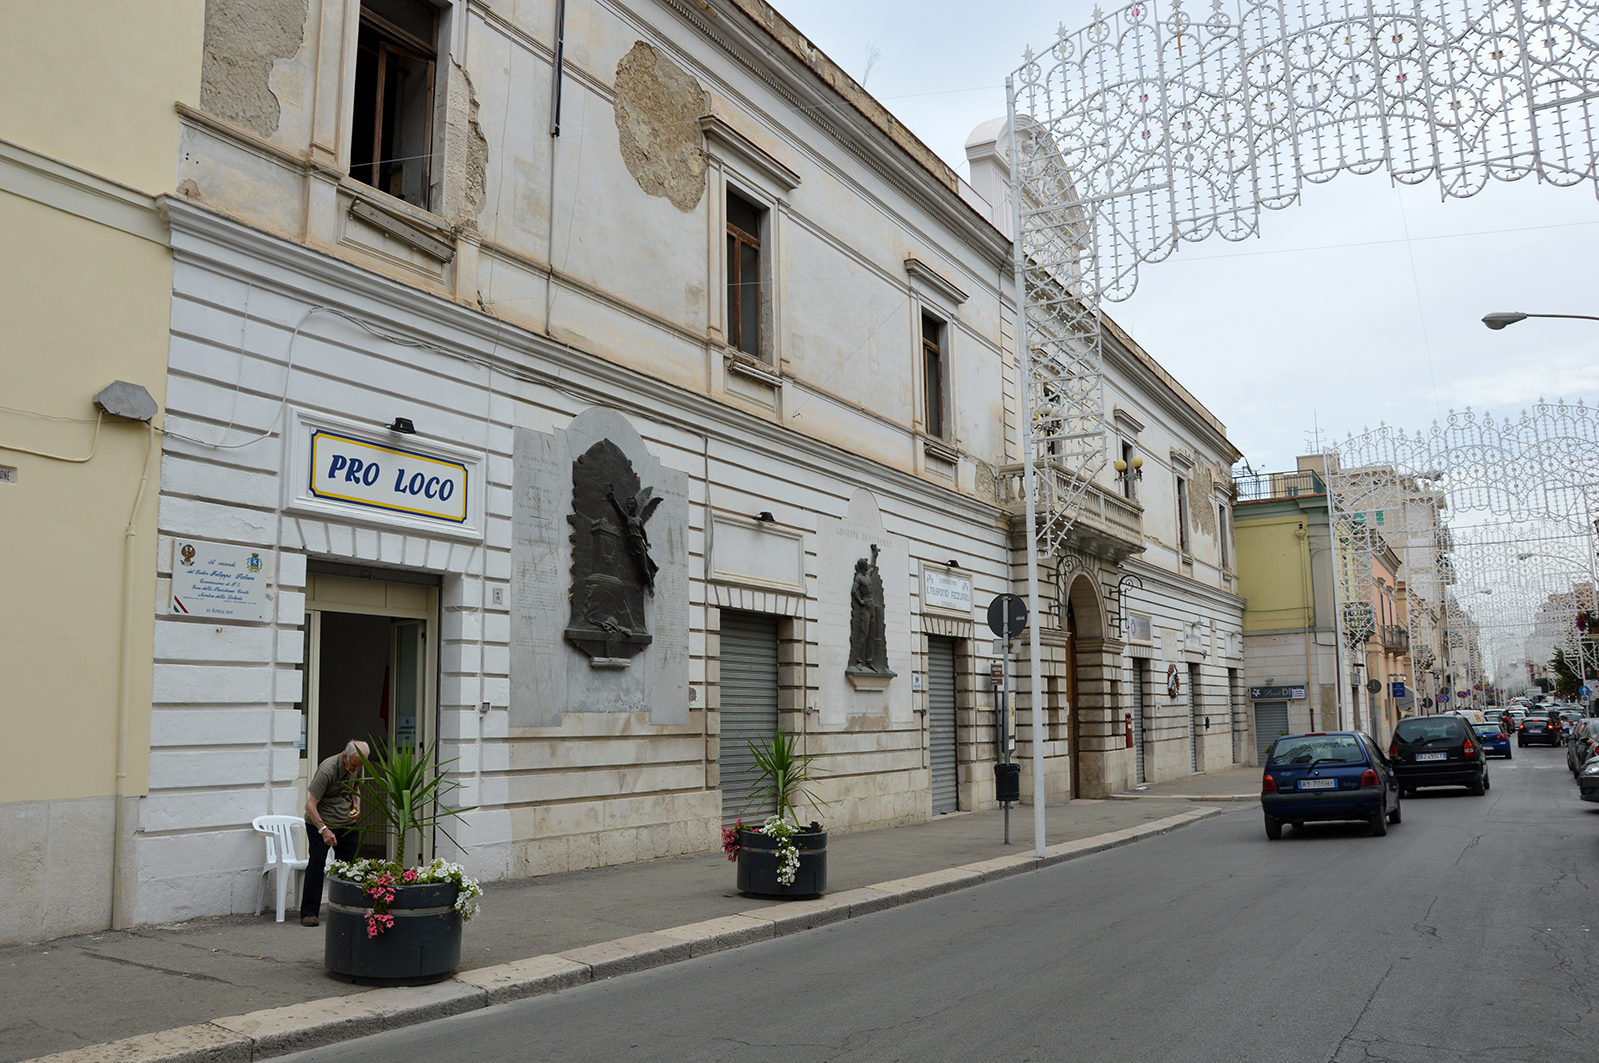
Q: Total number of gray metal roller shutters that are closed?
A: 6